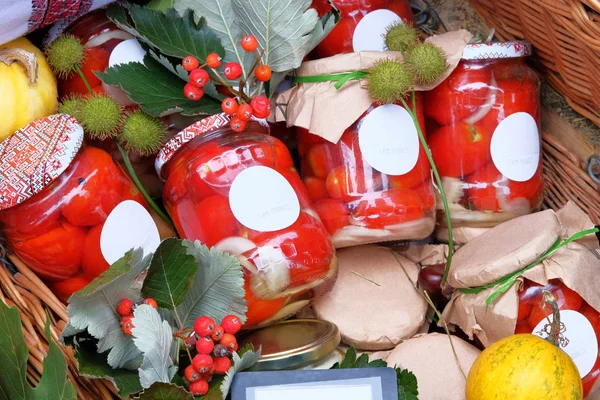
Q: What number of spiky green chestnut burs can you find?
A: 7